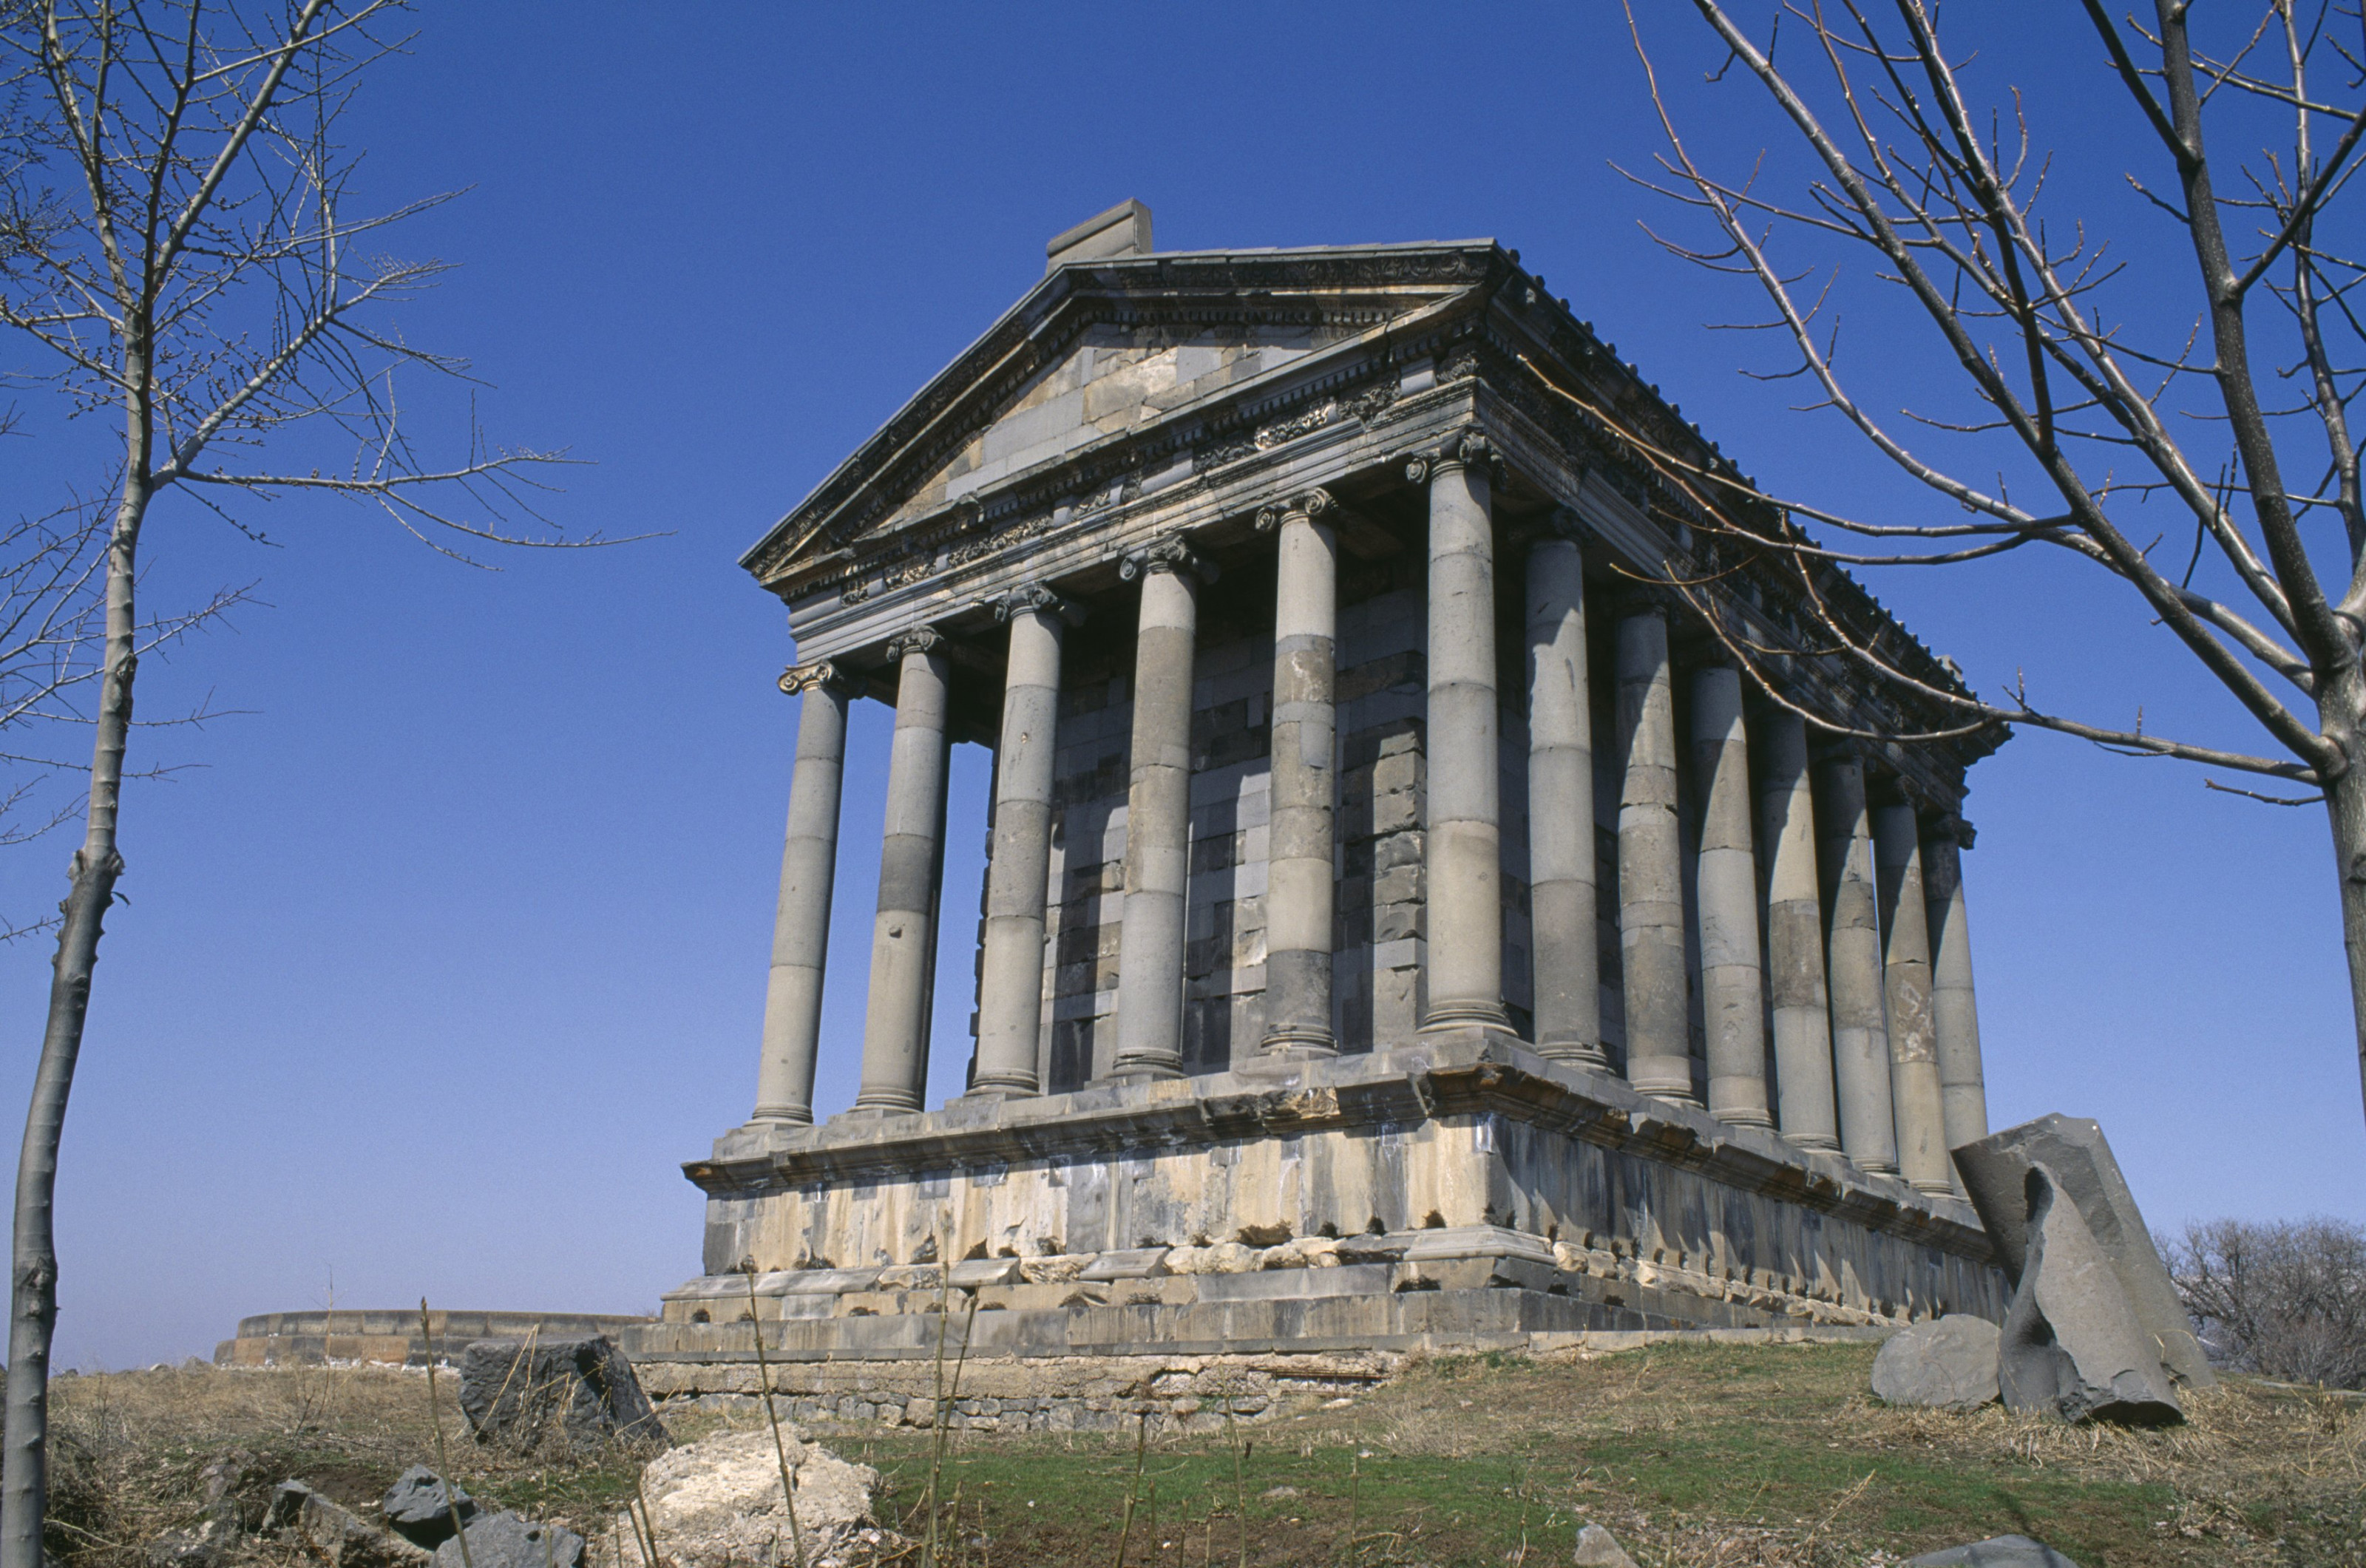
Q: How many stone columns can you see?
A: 13